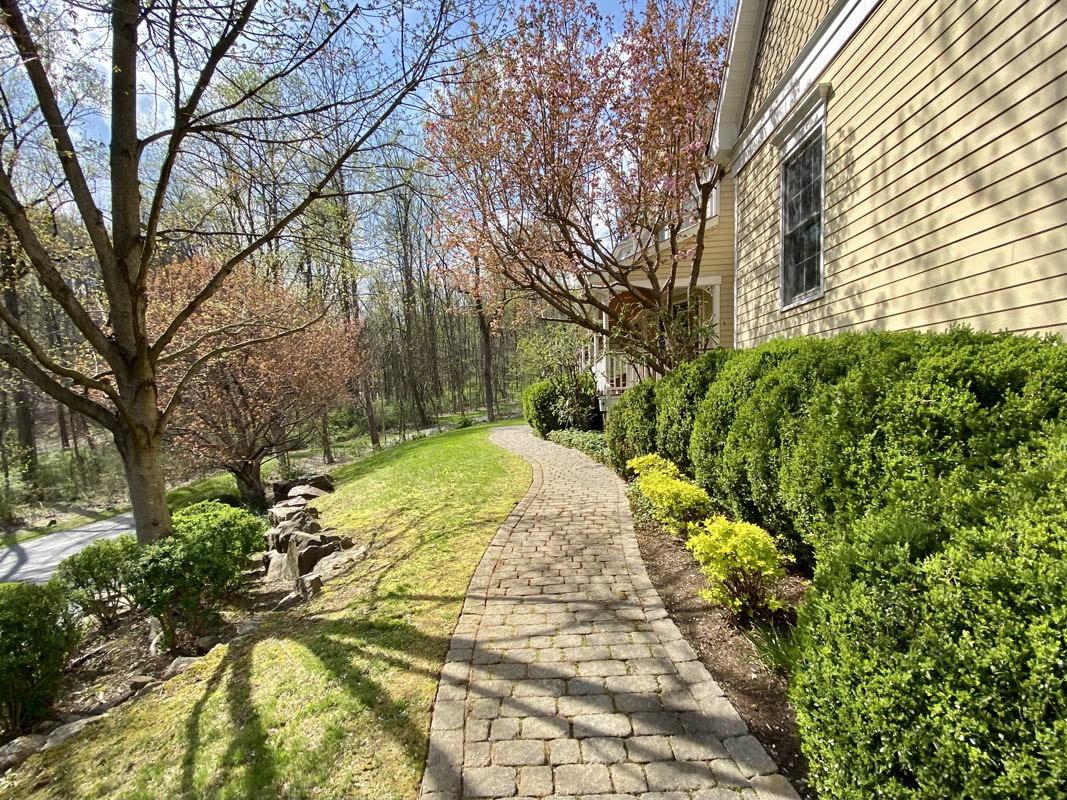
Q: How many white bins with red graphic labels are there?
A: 0